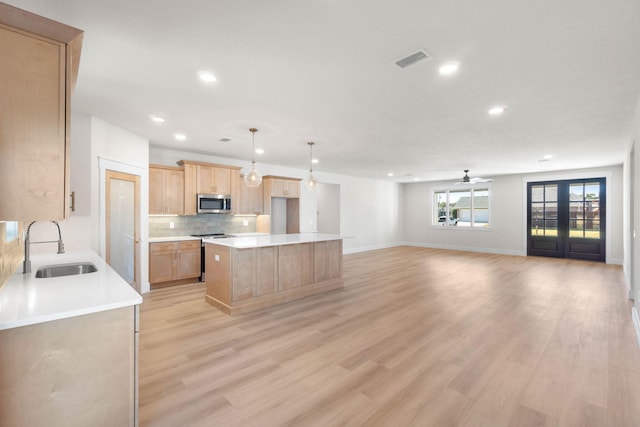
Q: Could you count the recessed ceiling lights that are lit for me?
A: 10